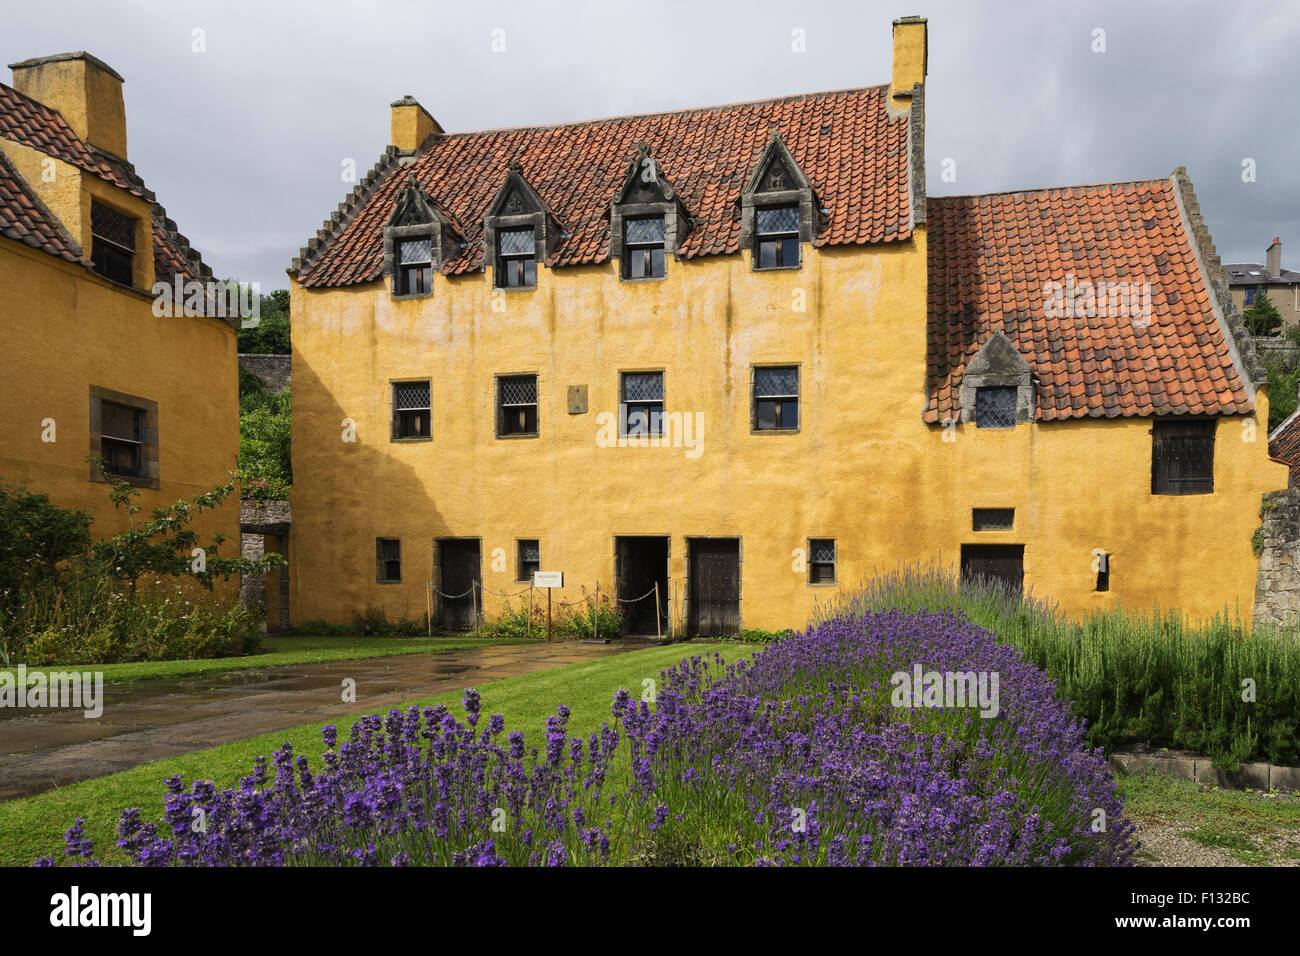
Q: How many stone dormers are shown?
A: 5